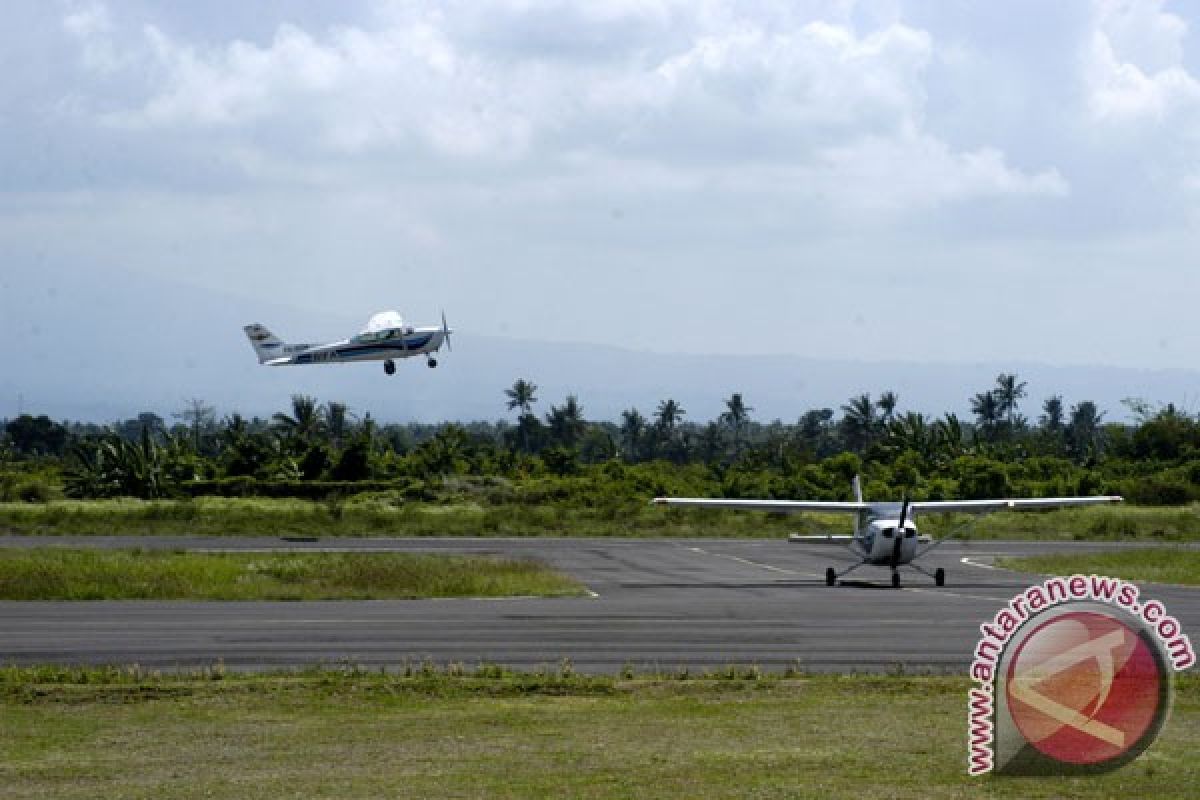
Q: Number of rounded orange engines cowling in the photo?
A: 0